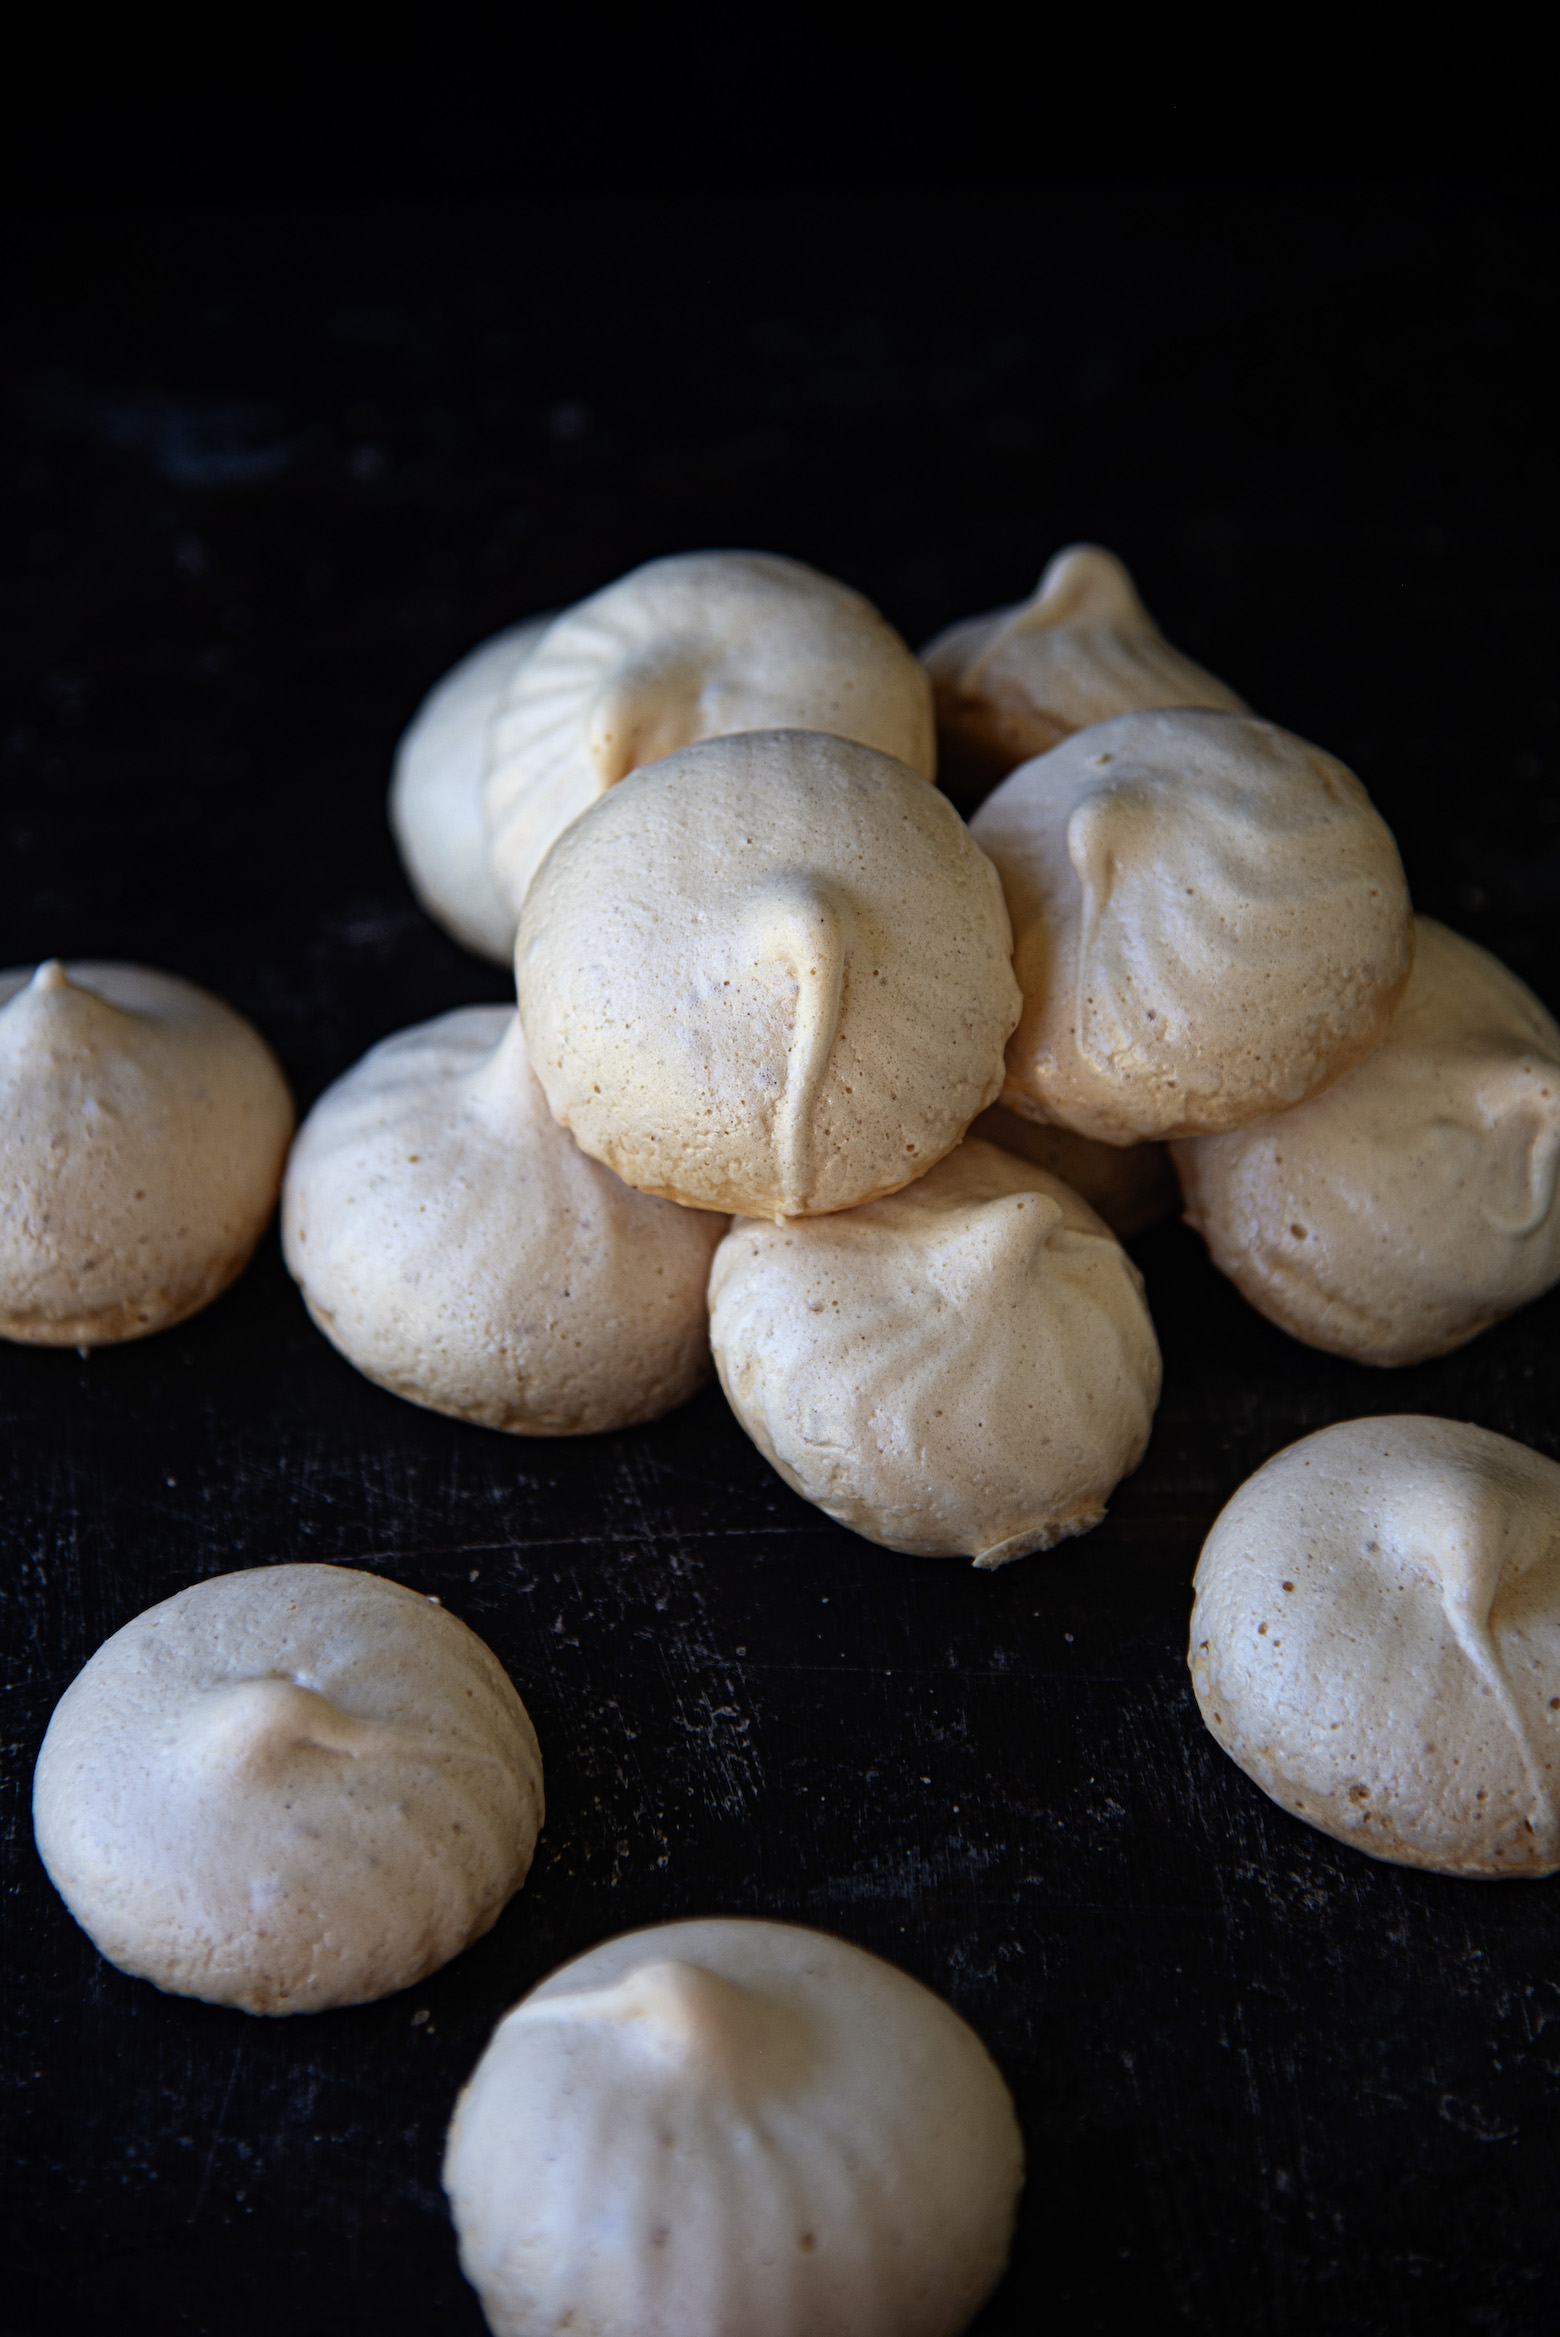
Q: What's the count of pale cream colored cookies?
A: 12